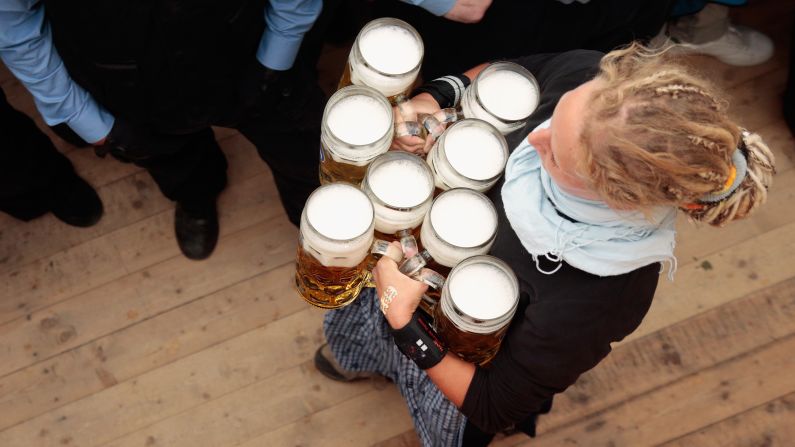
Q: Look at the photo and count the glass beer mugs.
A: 8